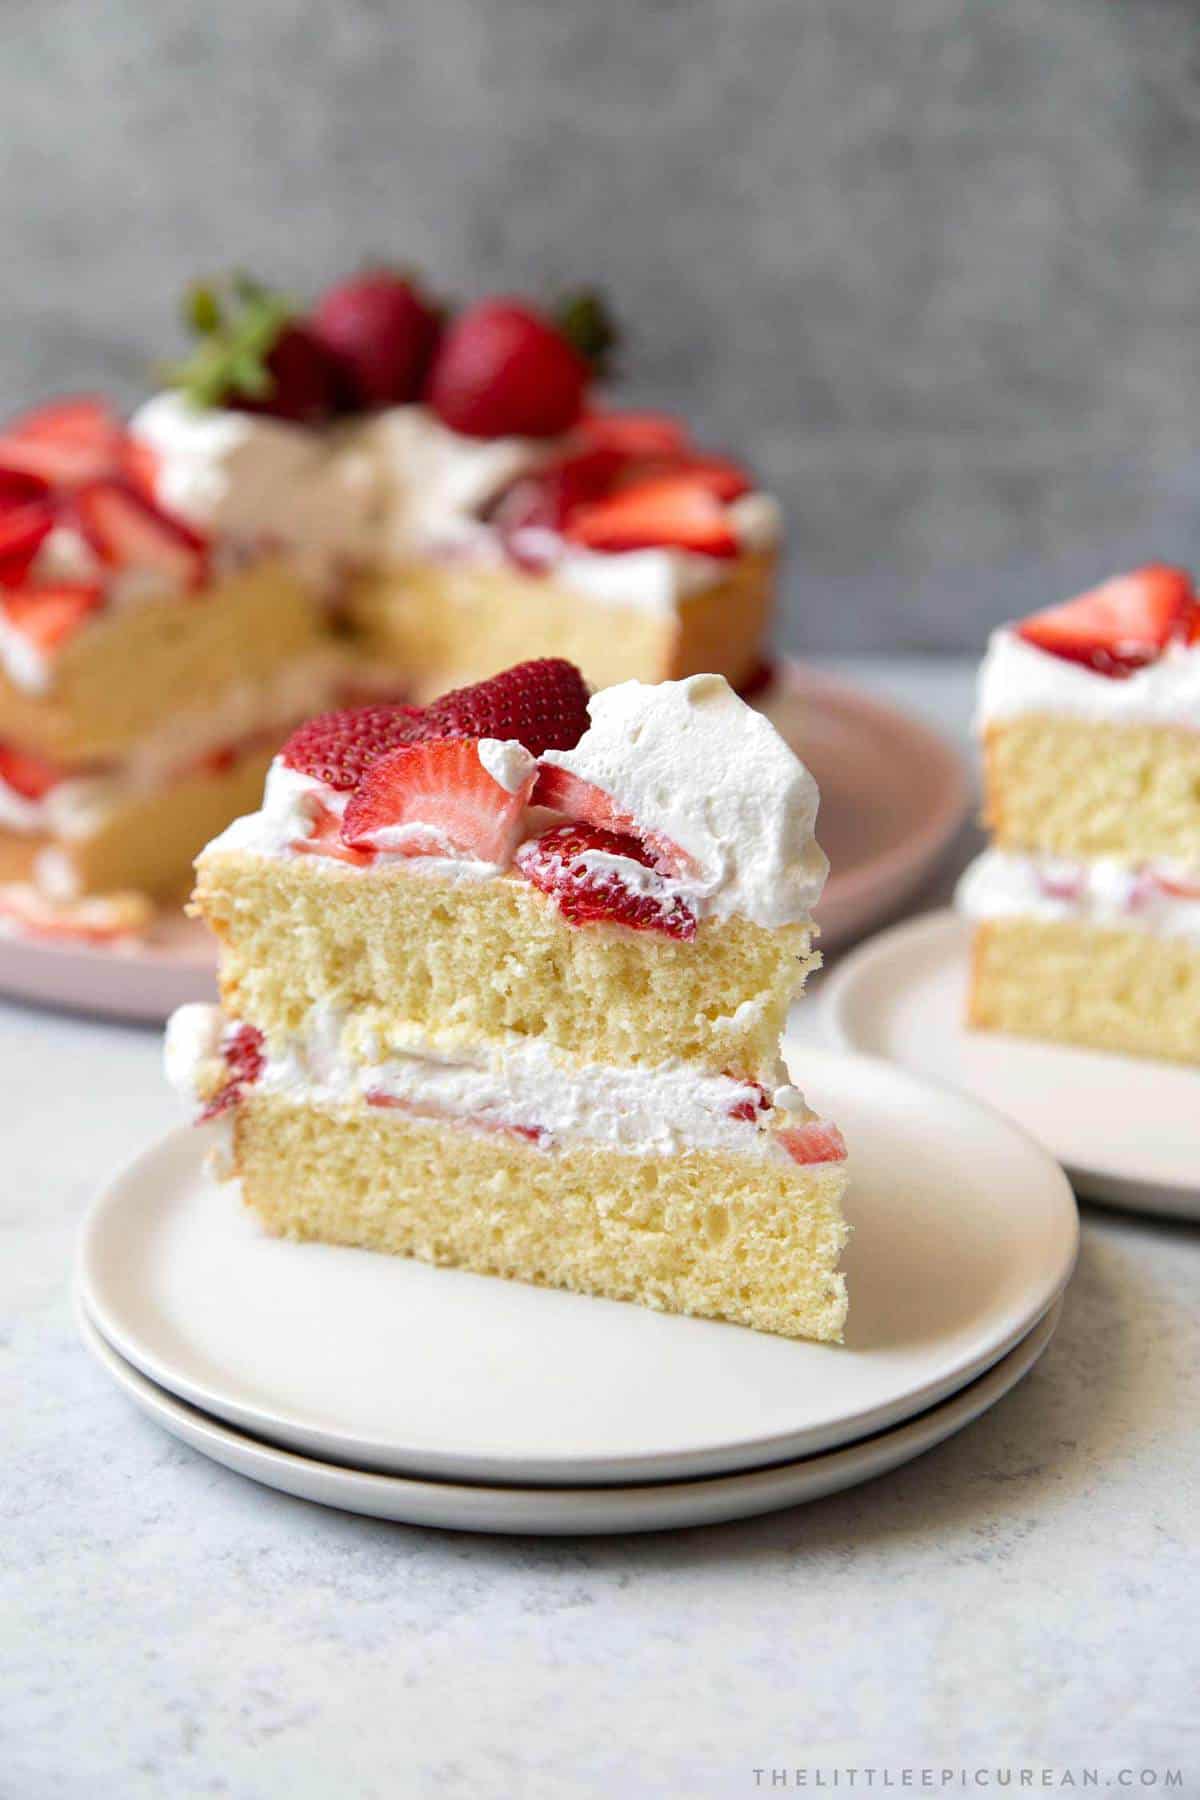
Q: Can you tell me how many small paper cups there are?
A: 0